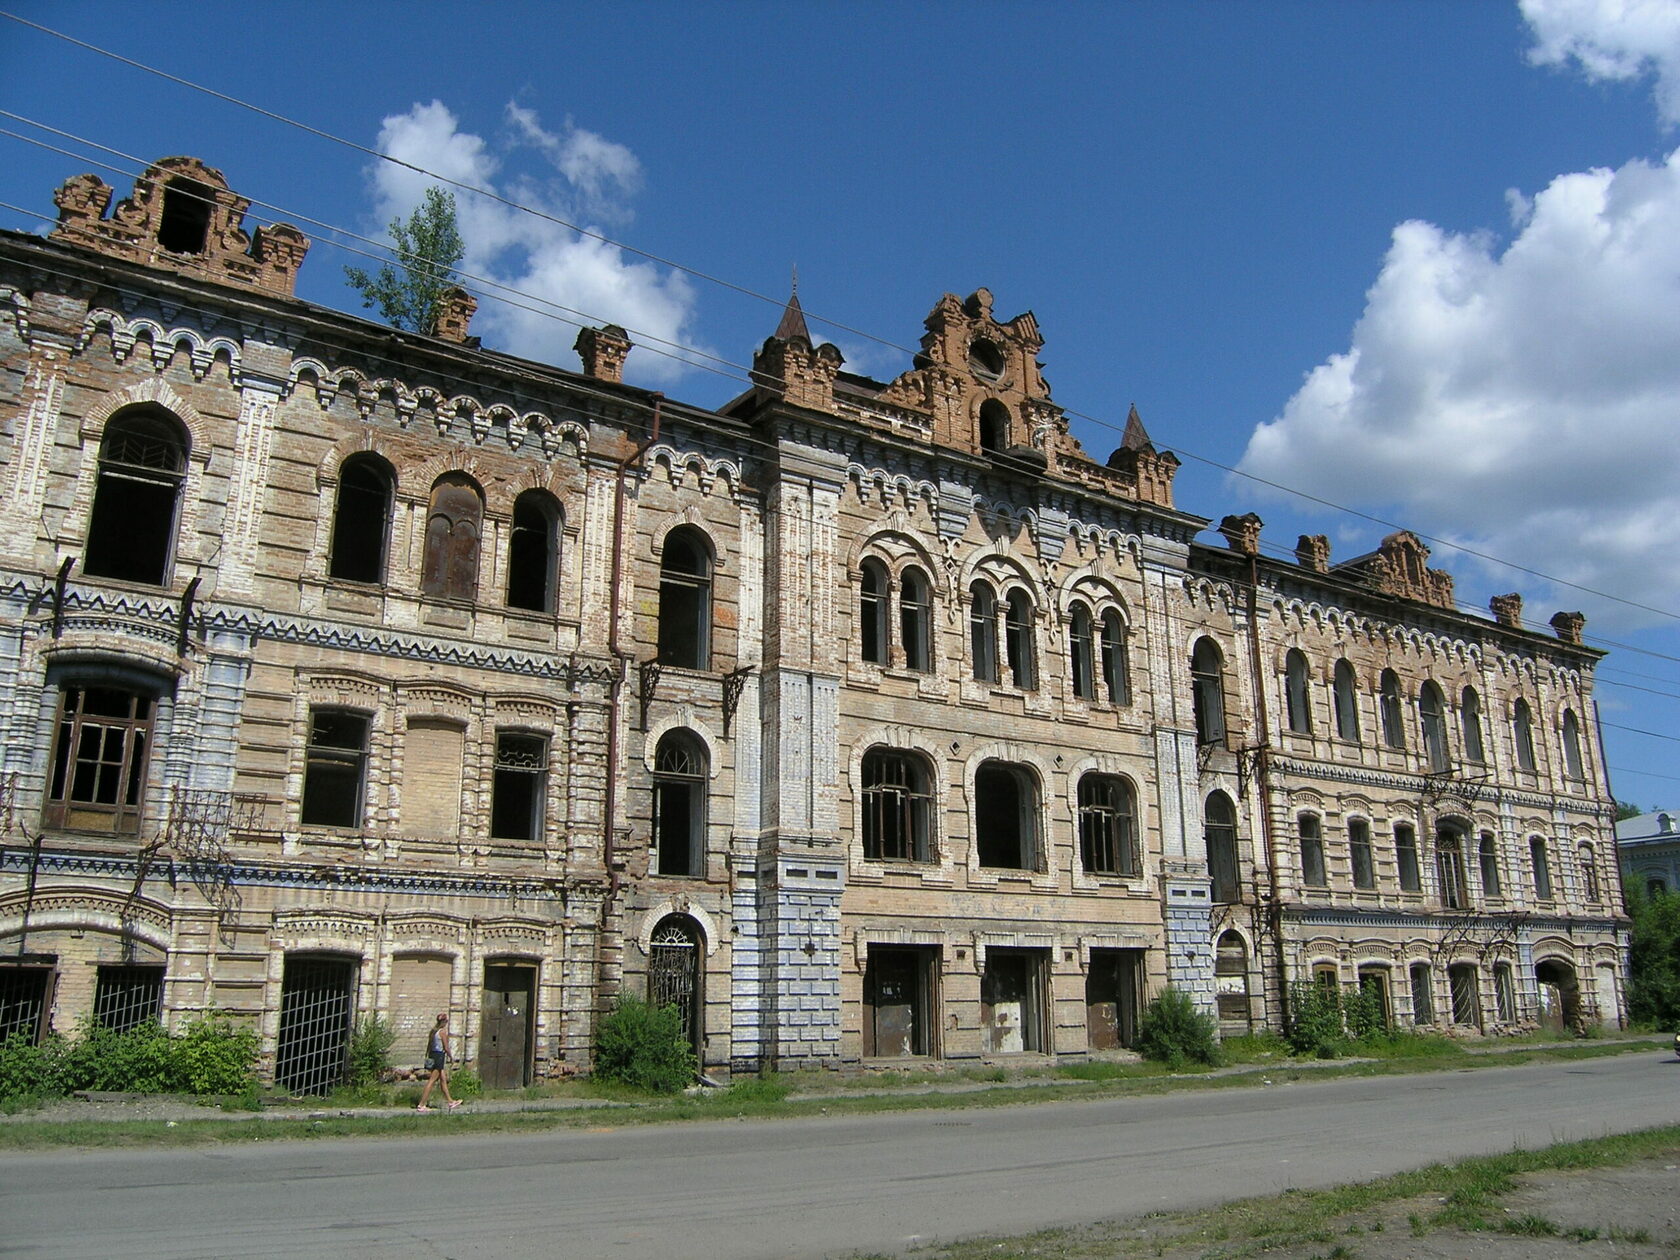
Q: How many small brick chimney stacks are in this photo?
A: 6